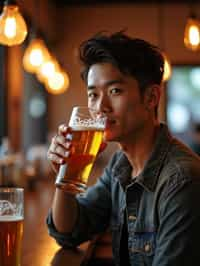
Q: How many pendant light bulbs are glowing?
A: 6